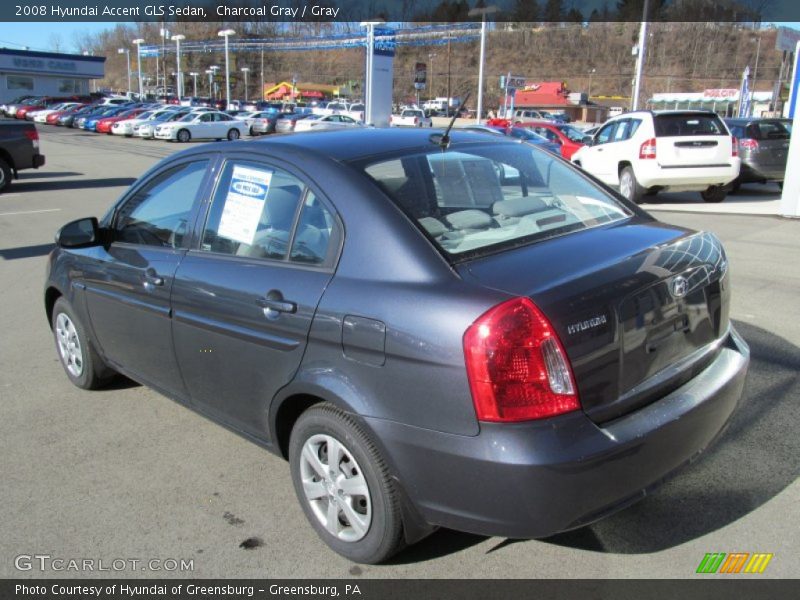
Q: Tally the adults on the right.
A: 0